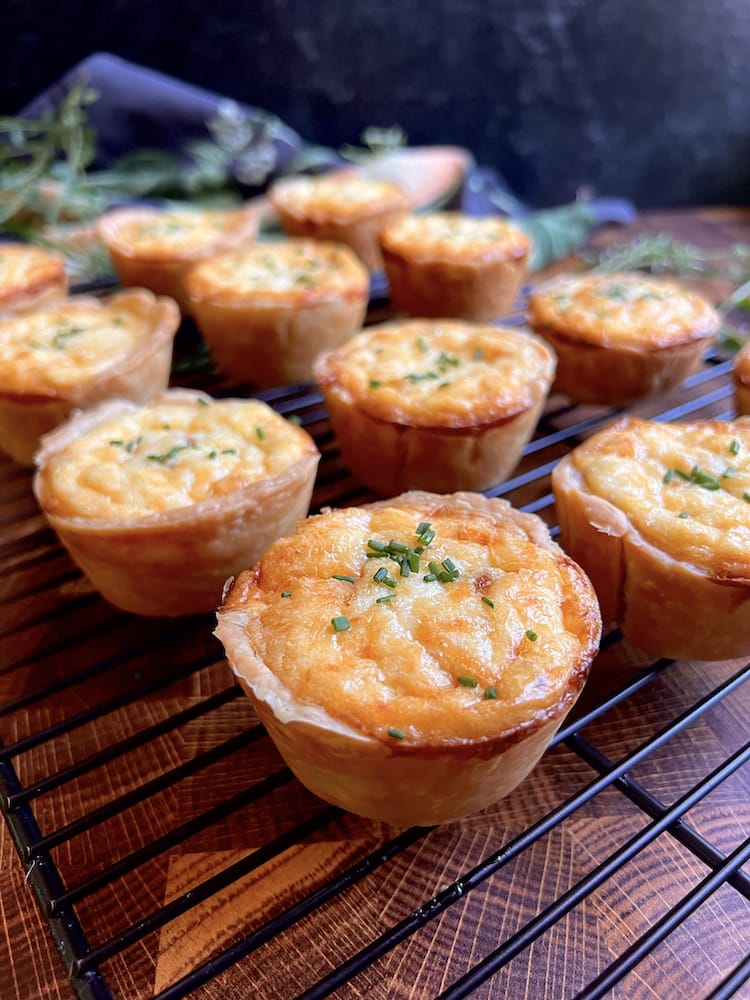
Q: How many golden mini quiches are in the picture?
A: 12